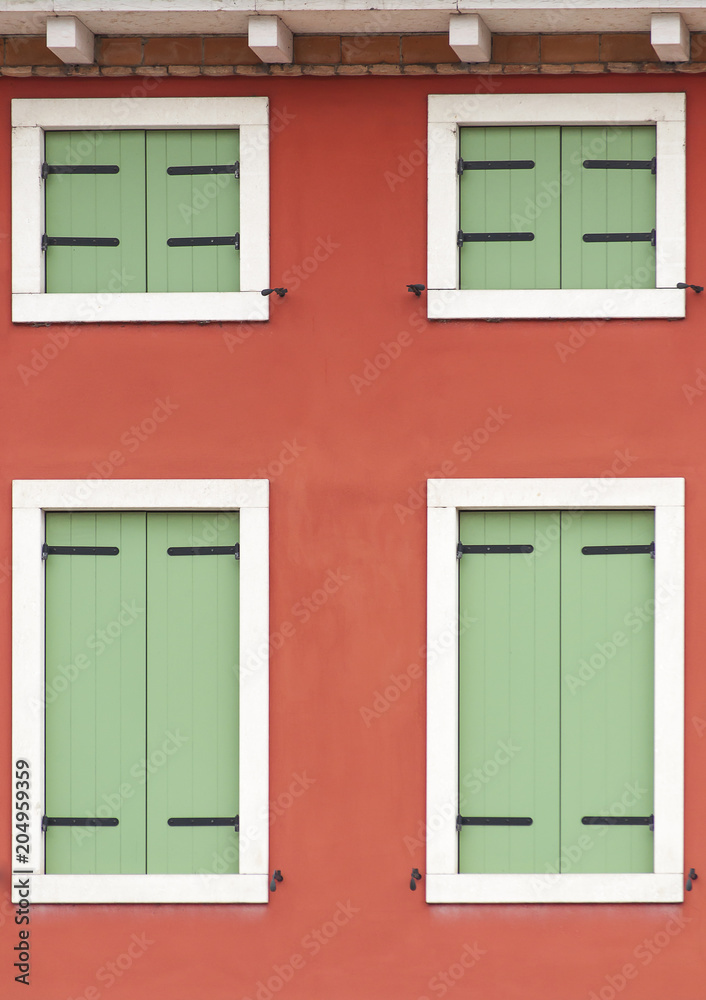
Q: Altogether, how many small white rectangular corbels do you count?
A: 4